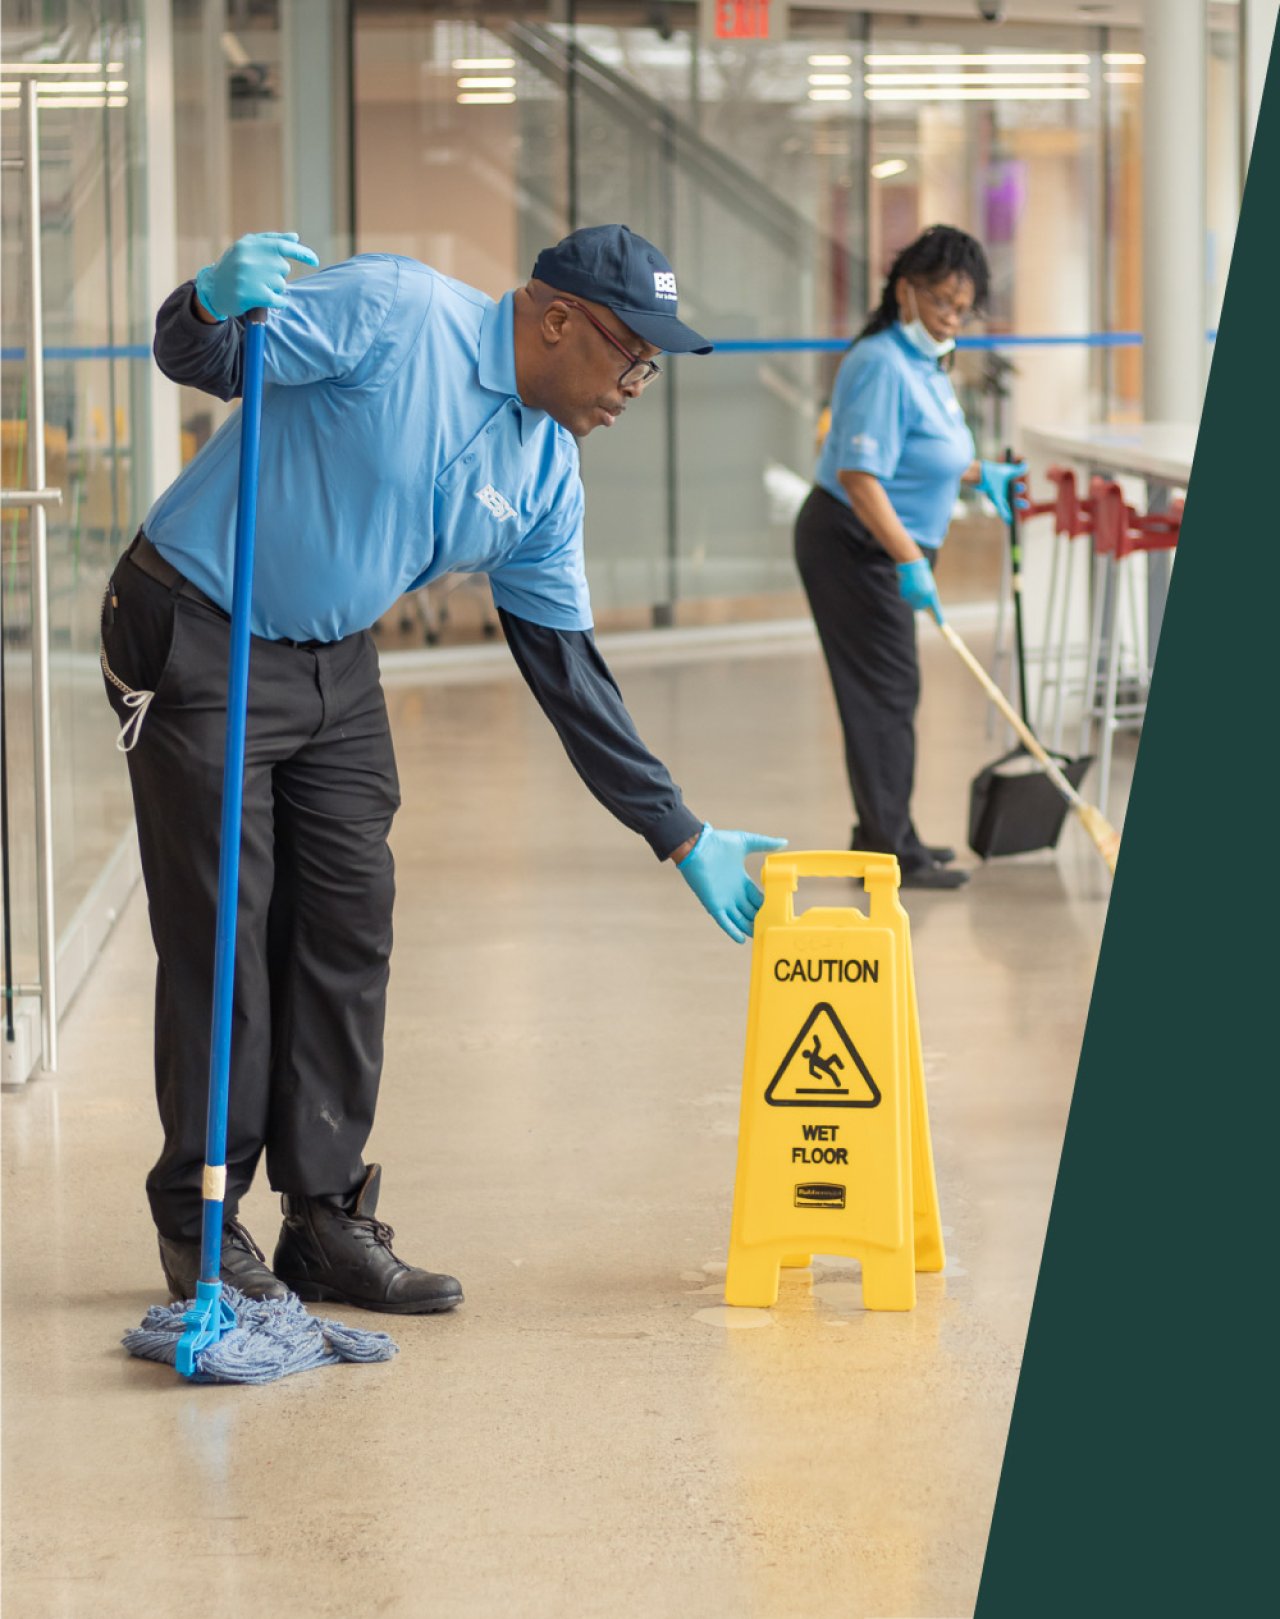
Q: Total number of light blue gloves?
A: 4